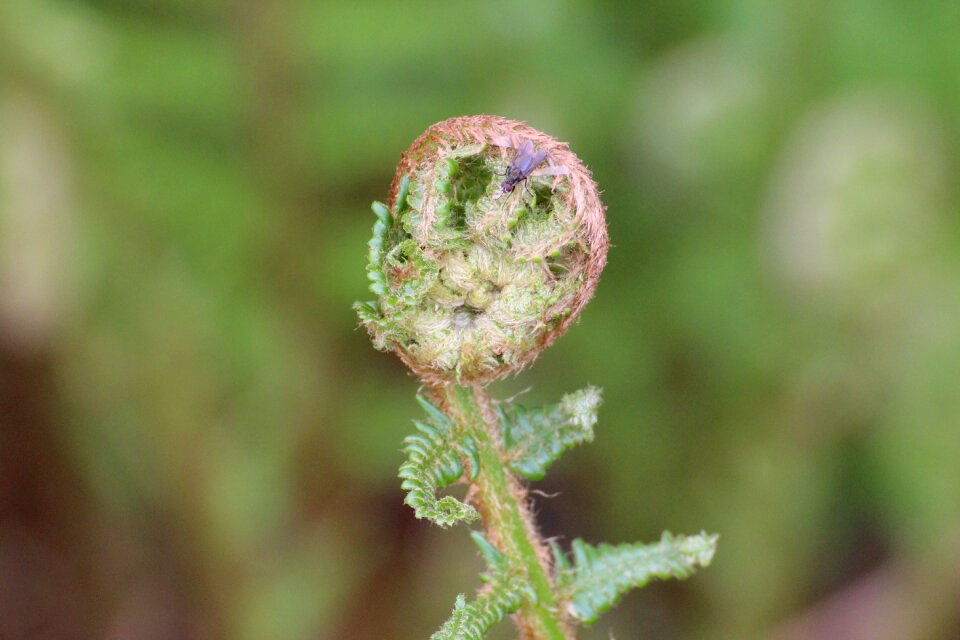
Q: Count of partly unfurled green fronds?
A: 4